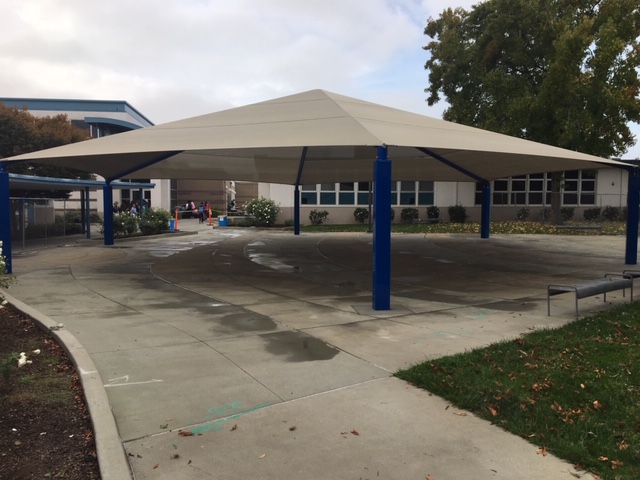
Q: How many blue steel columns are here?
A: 6